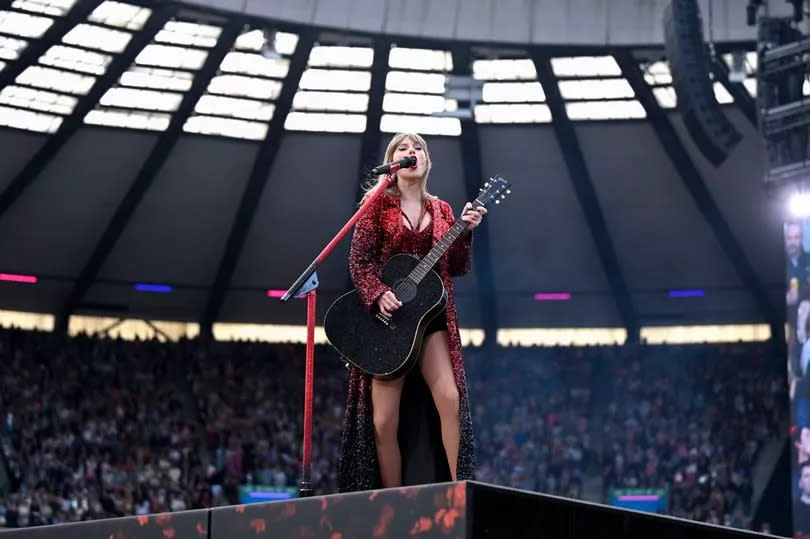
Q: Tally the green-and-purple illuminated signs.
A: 2